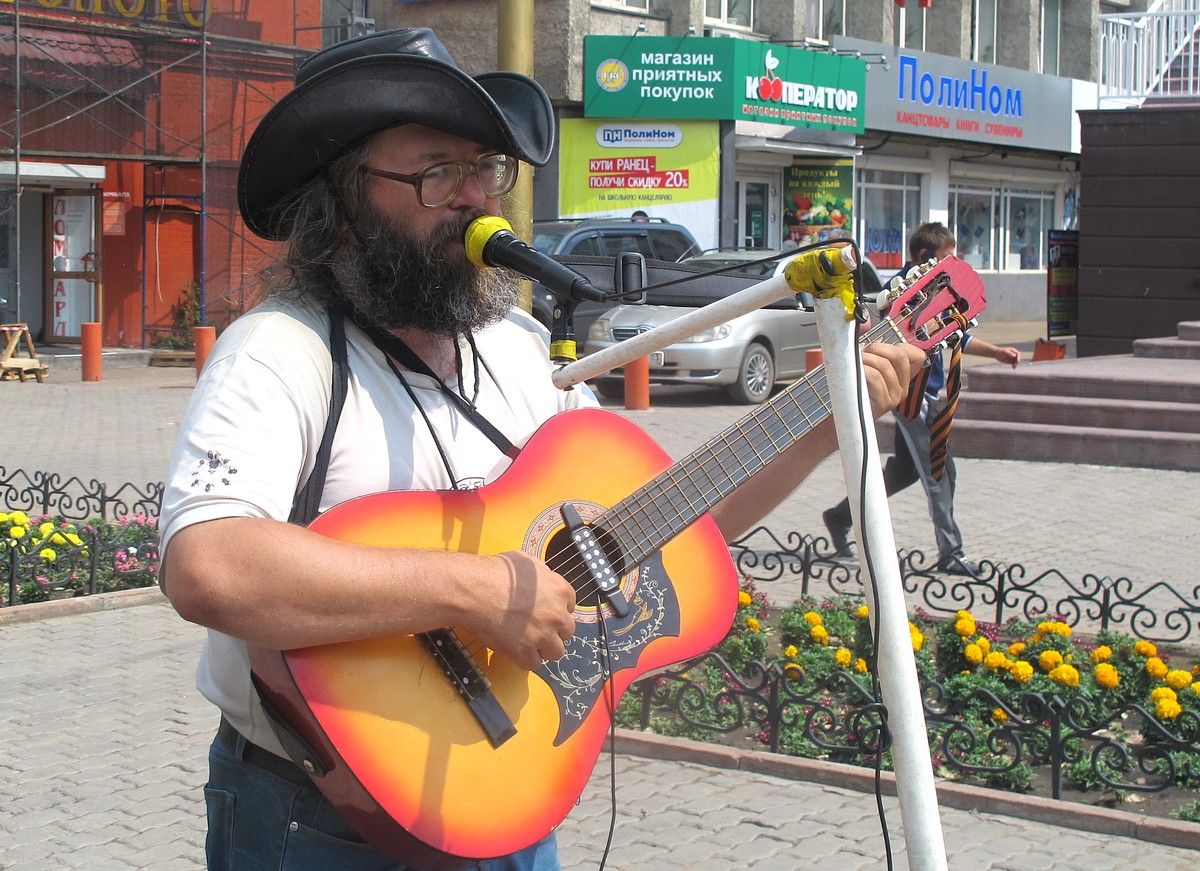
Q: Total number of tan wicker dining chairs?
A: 0